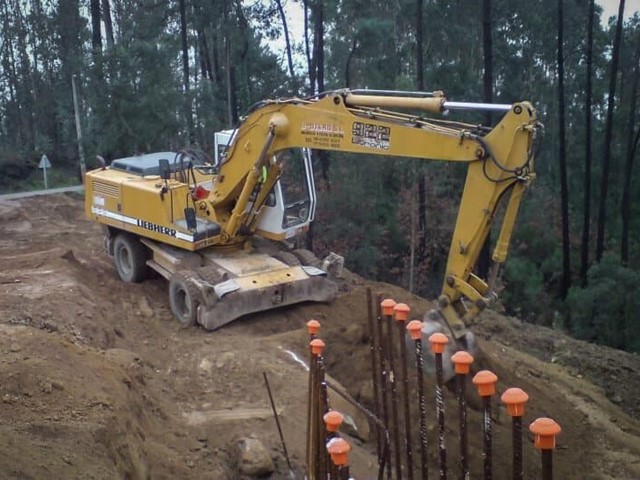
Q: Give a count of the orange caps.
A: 12